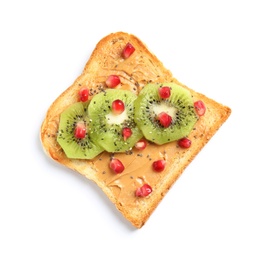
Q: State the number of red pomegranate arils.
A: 14